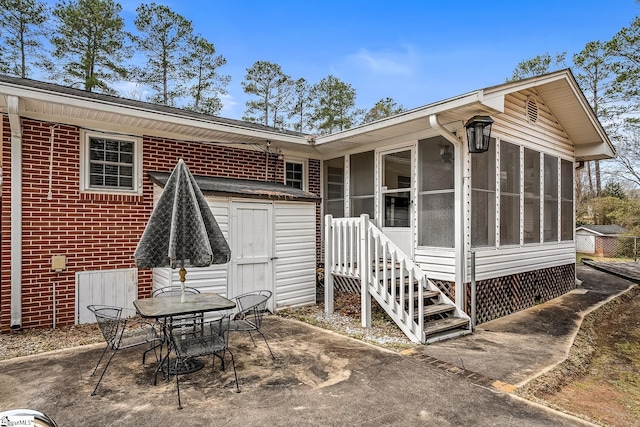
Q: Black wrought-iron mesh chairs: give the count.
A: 4